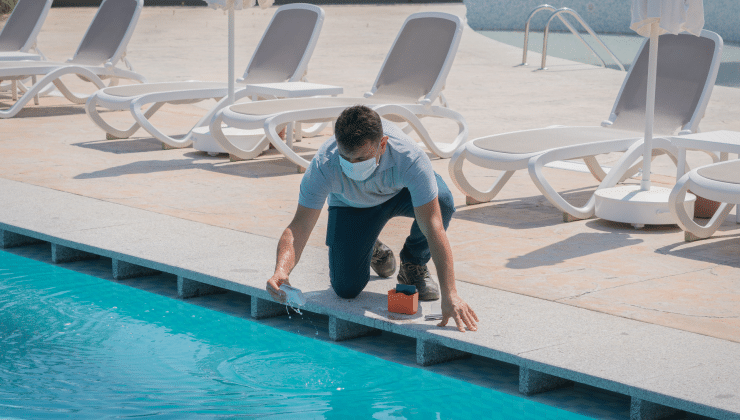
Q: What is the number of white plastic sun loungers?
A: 6